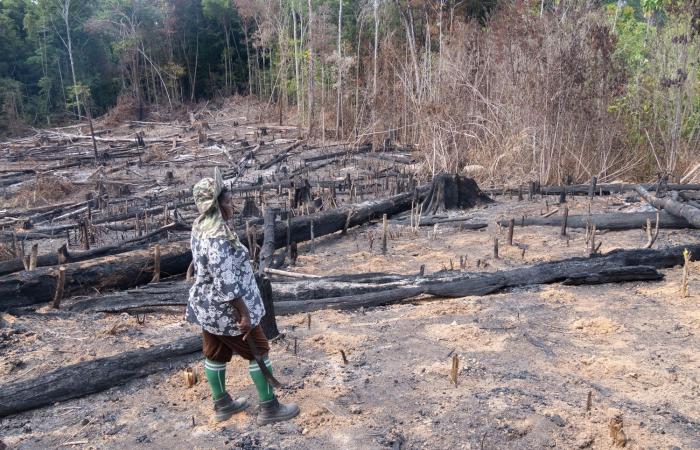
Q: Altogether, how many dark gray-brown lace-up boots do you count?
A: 2